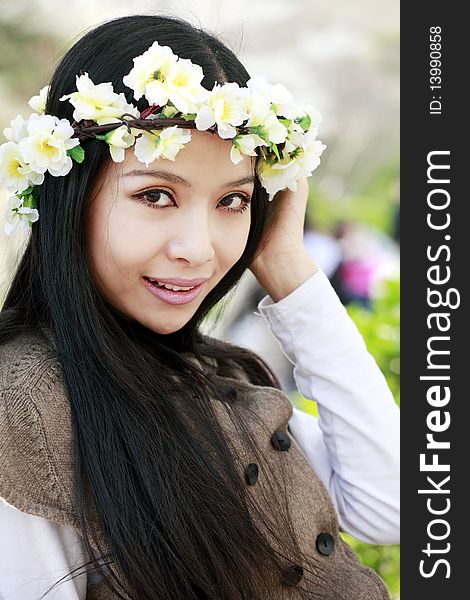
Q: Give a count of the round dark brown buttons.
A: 5